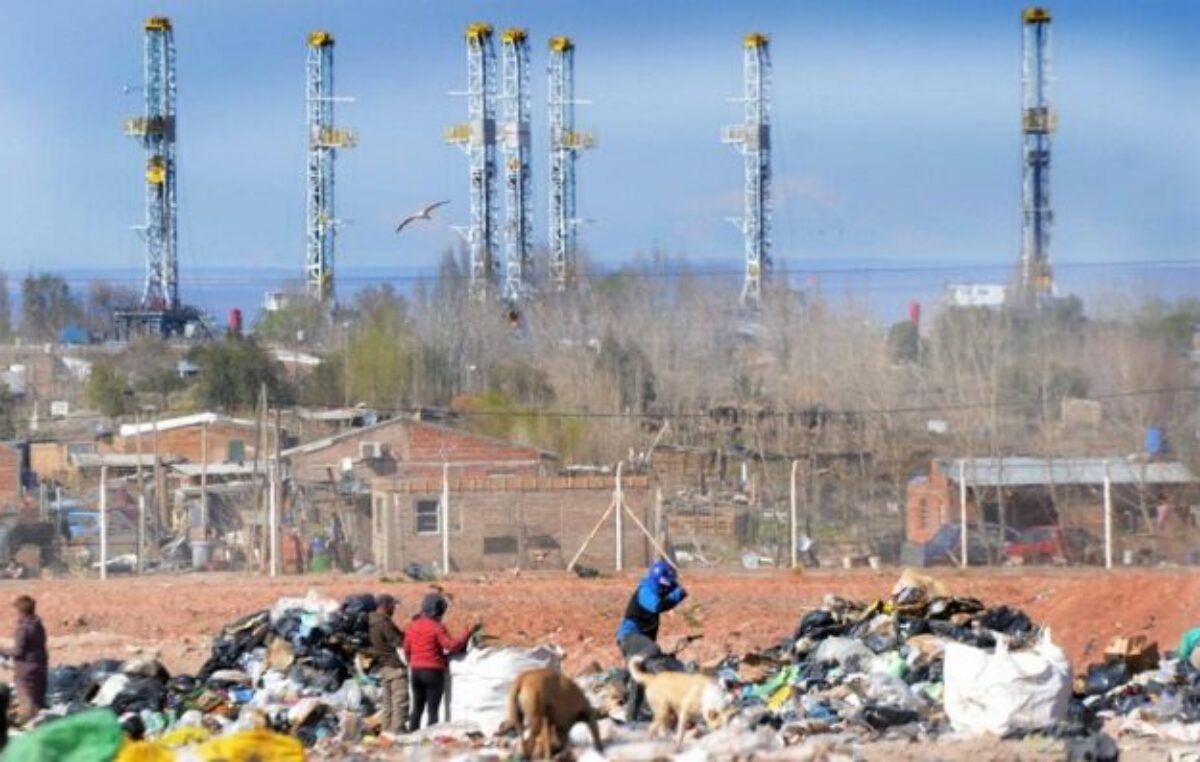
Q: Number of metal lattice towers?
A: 7